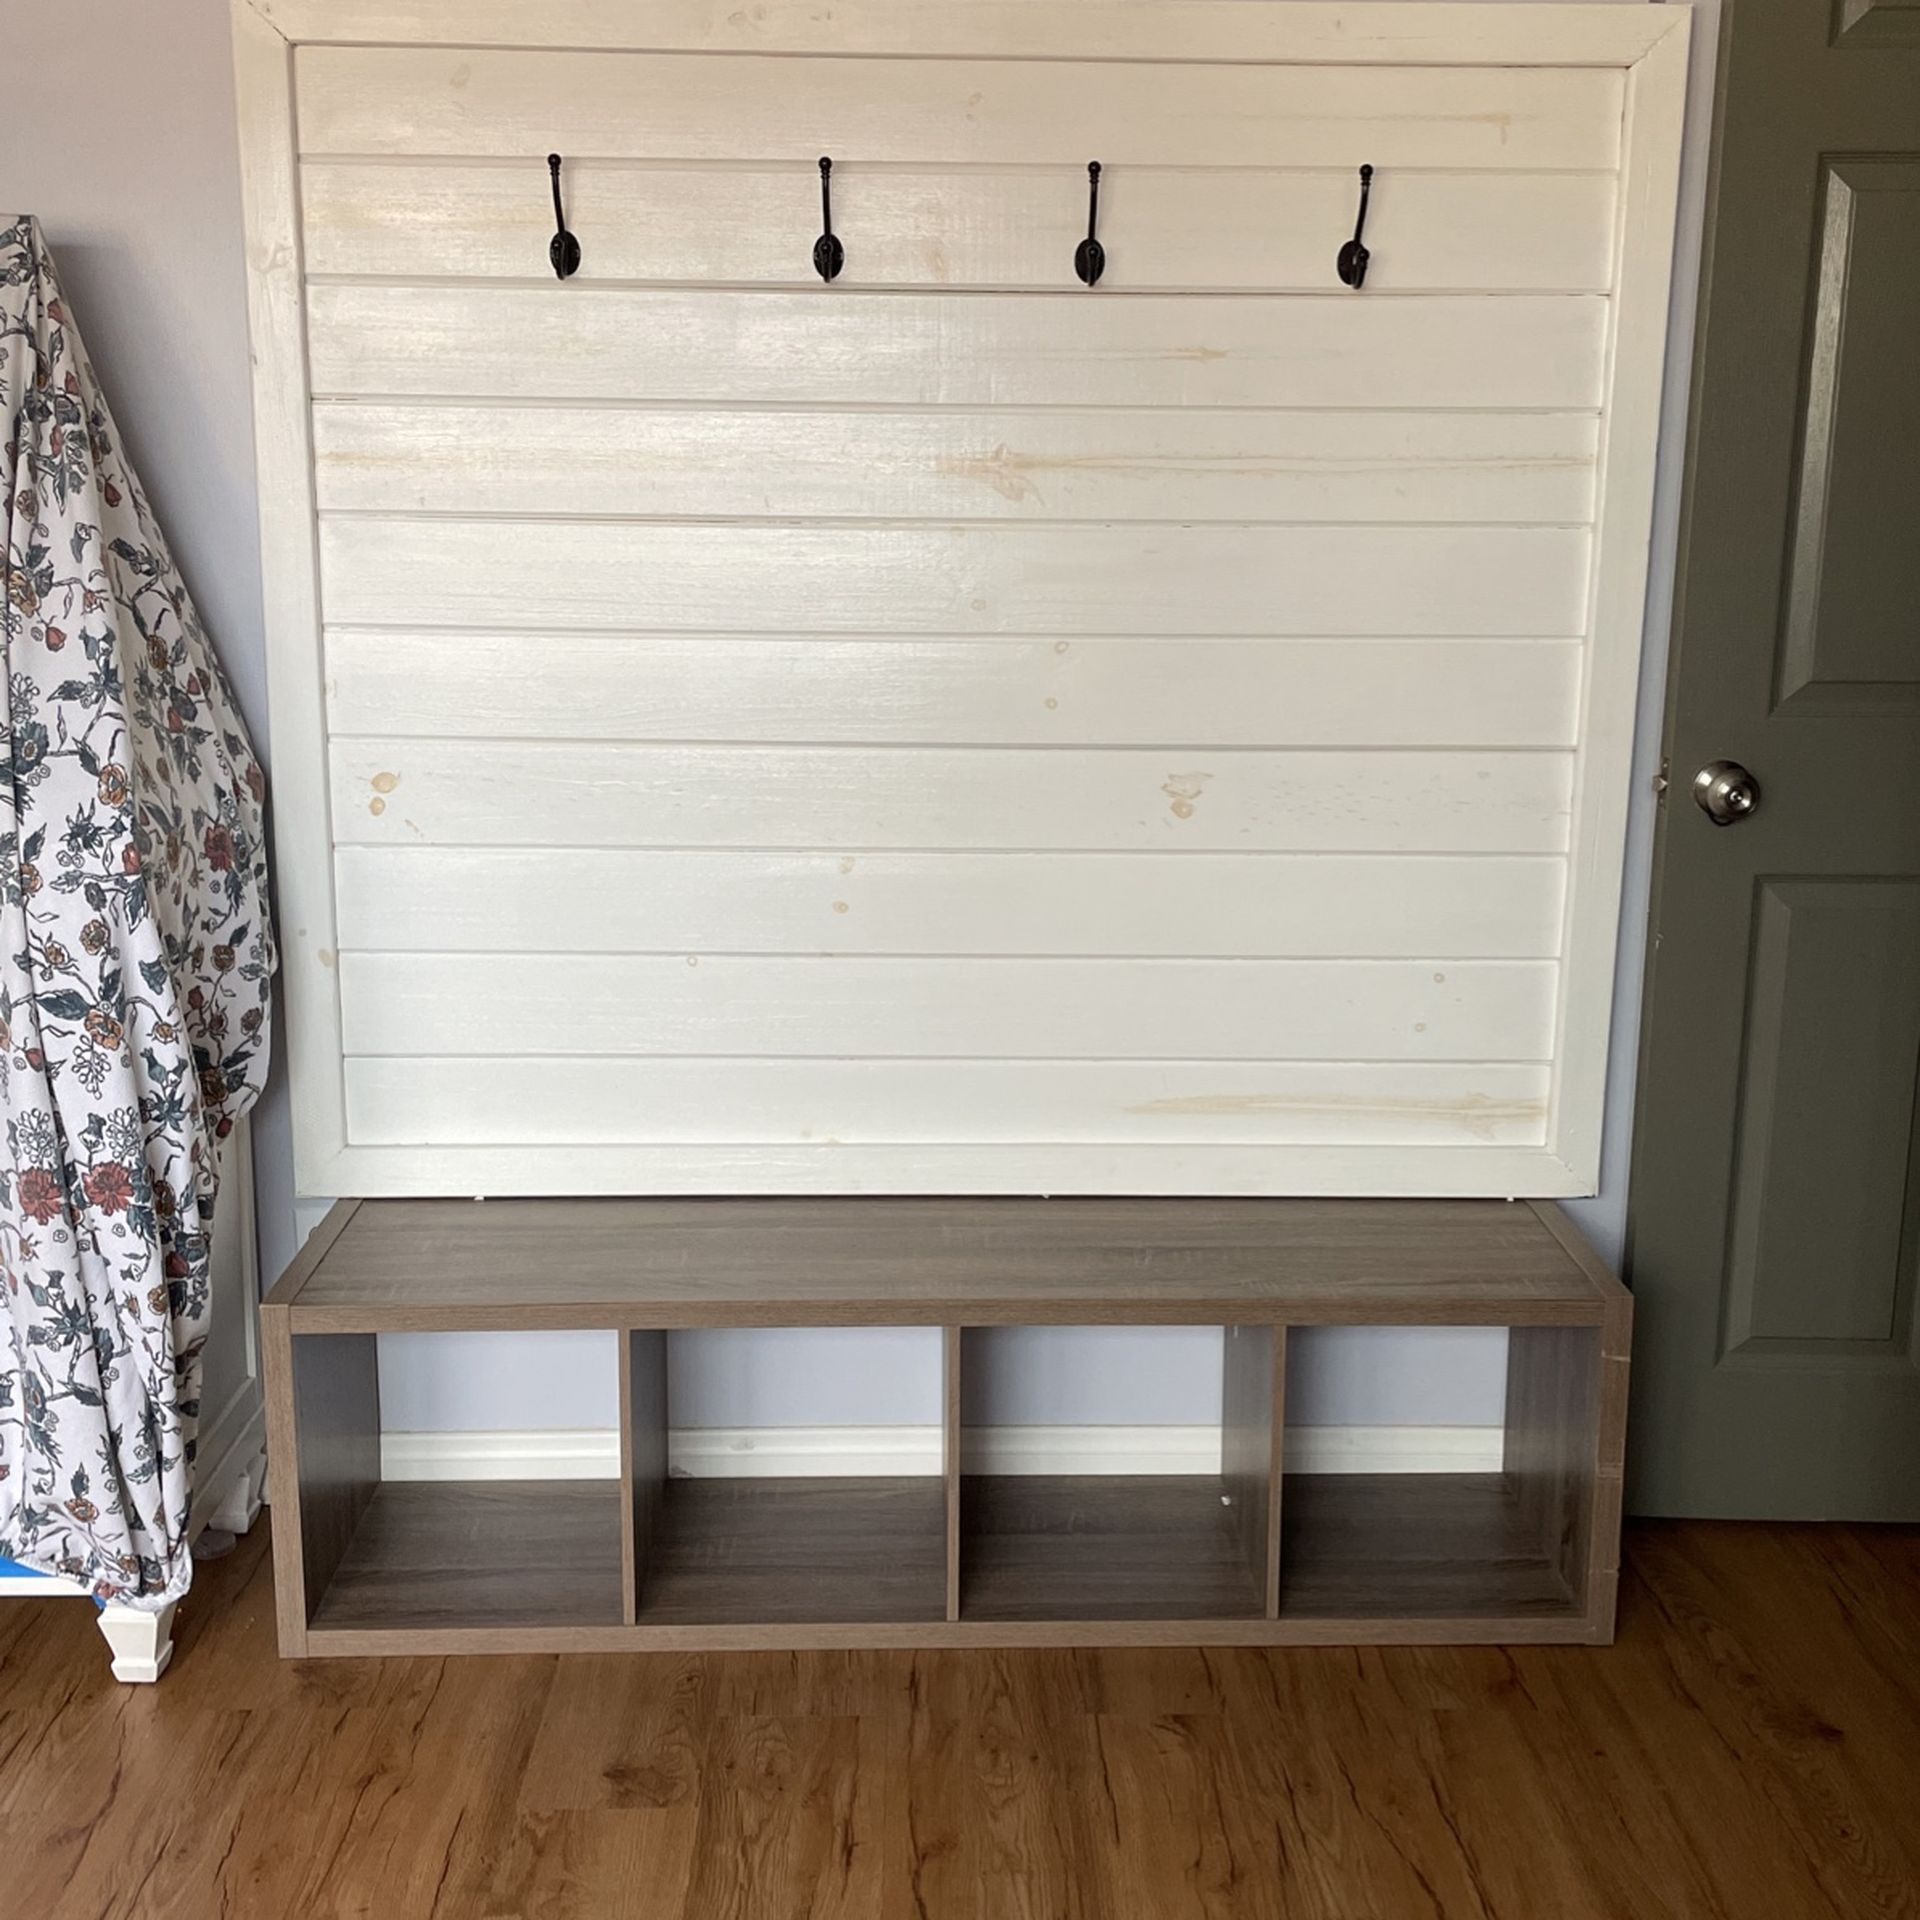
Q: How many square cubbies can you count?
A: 4